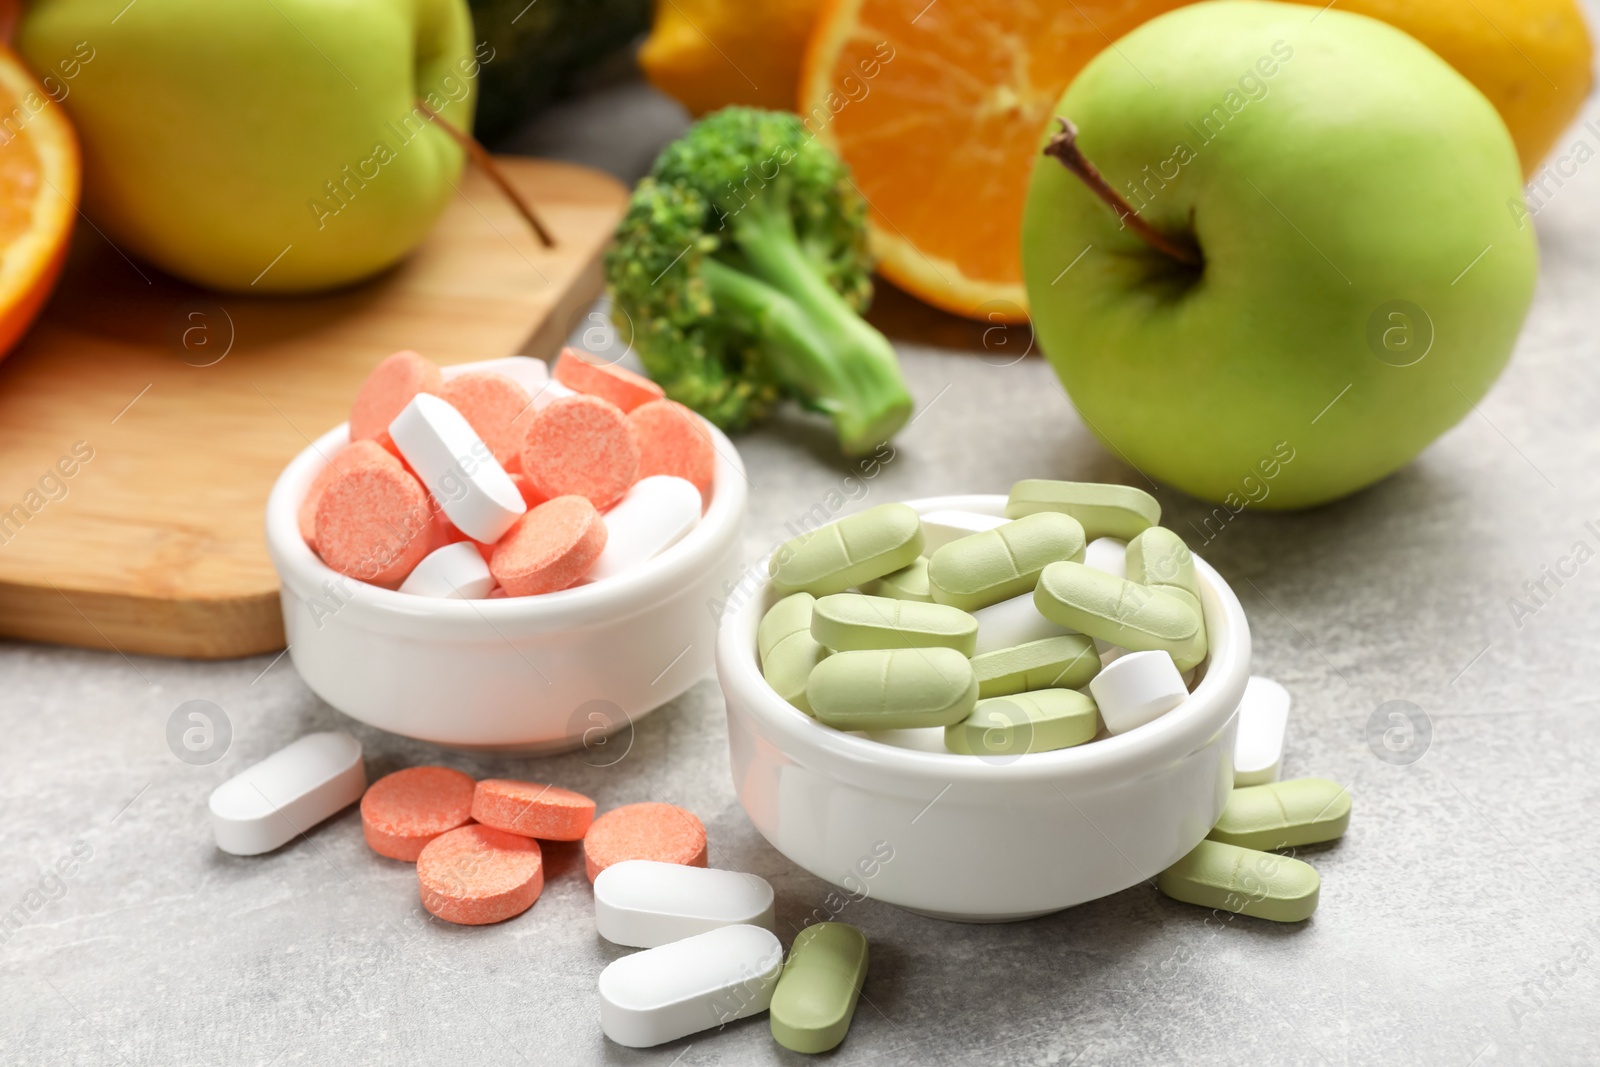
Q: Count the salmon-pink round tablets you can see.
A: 12